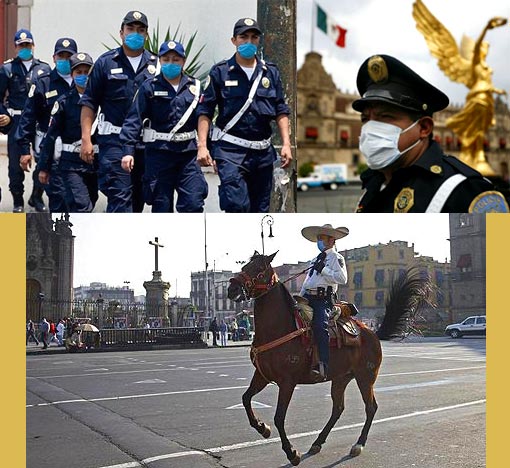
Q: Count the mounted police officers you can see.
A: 1